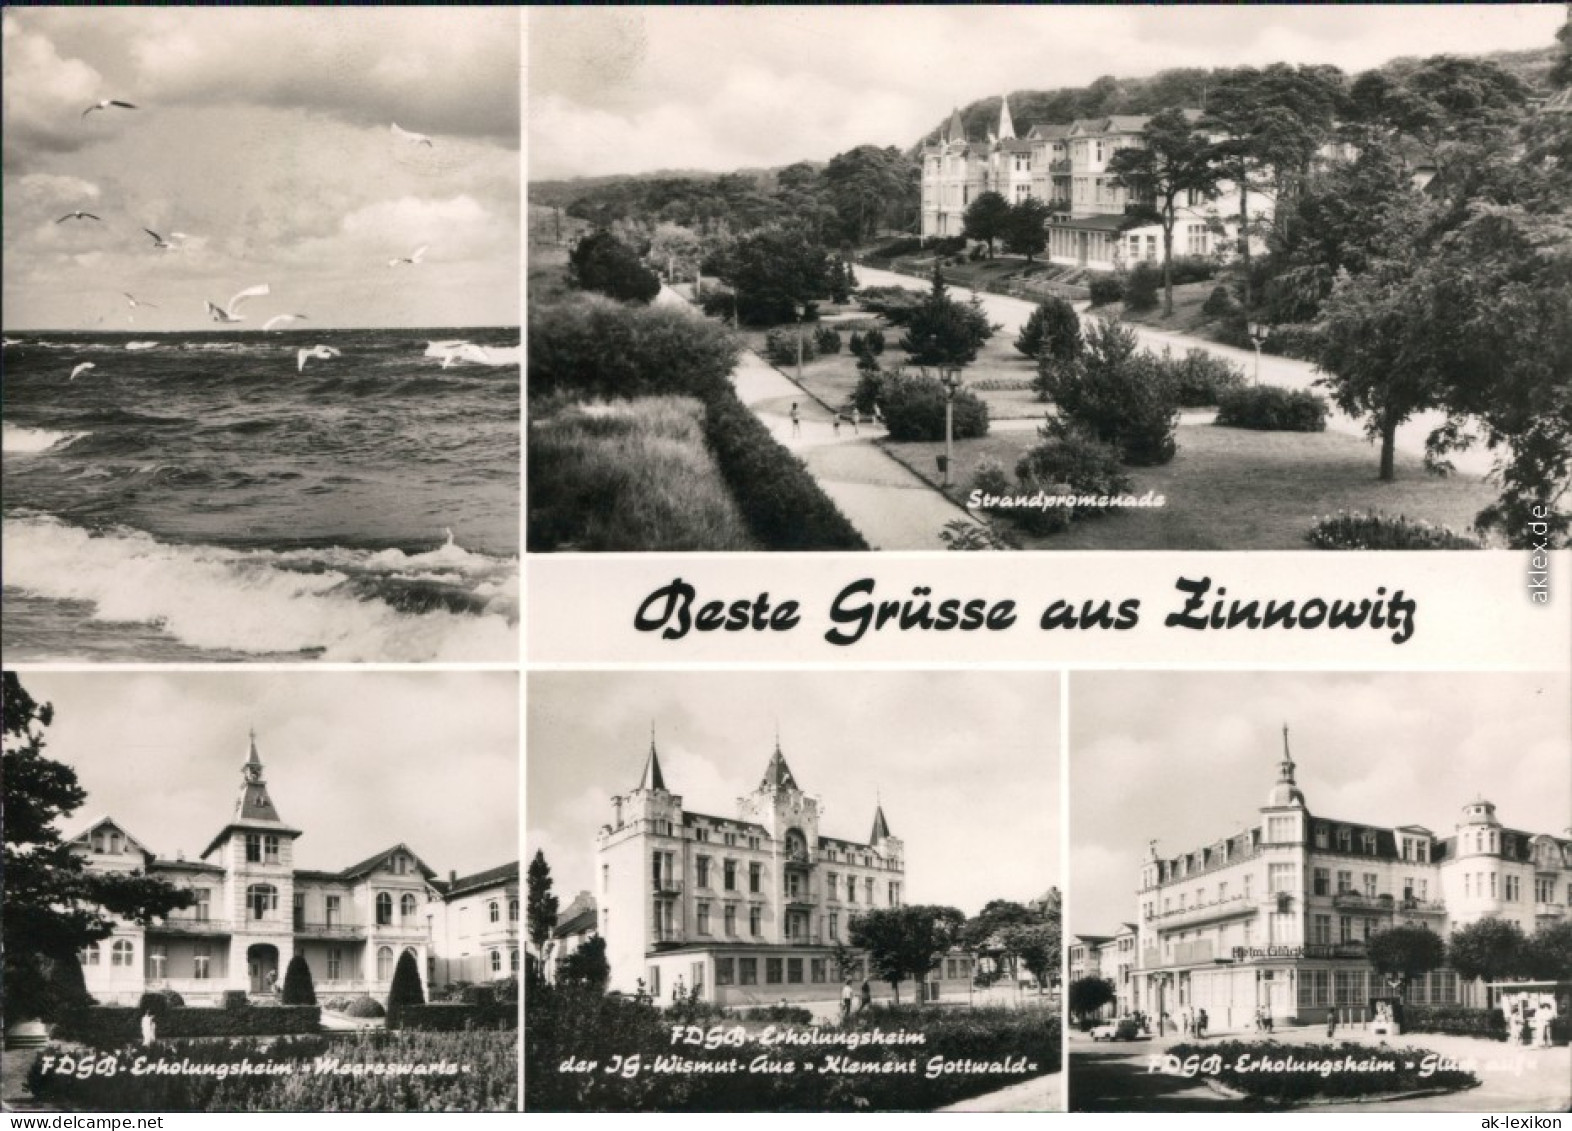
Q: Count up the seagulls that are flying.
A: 11